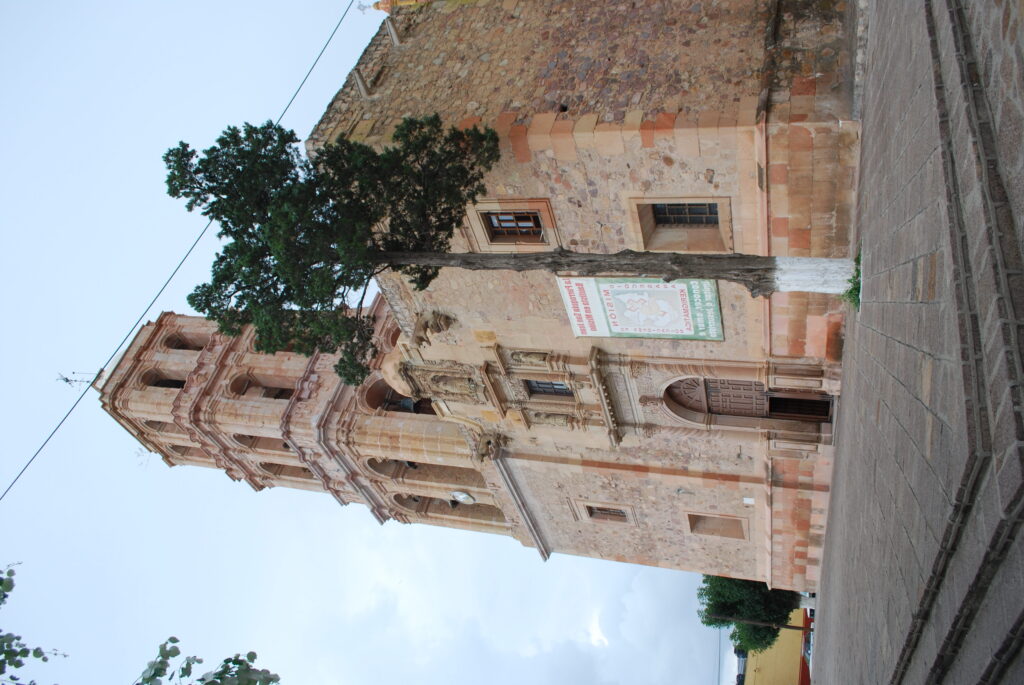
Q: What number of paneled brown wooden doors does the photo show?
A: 1